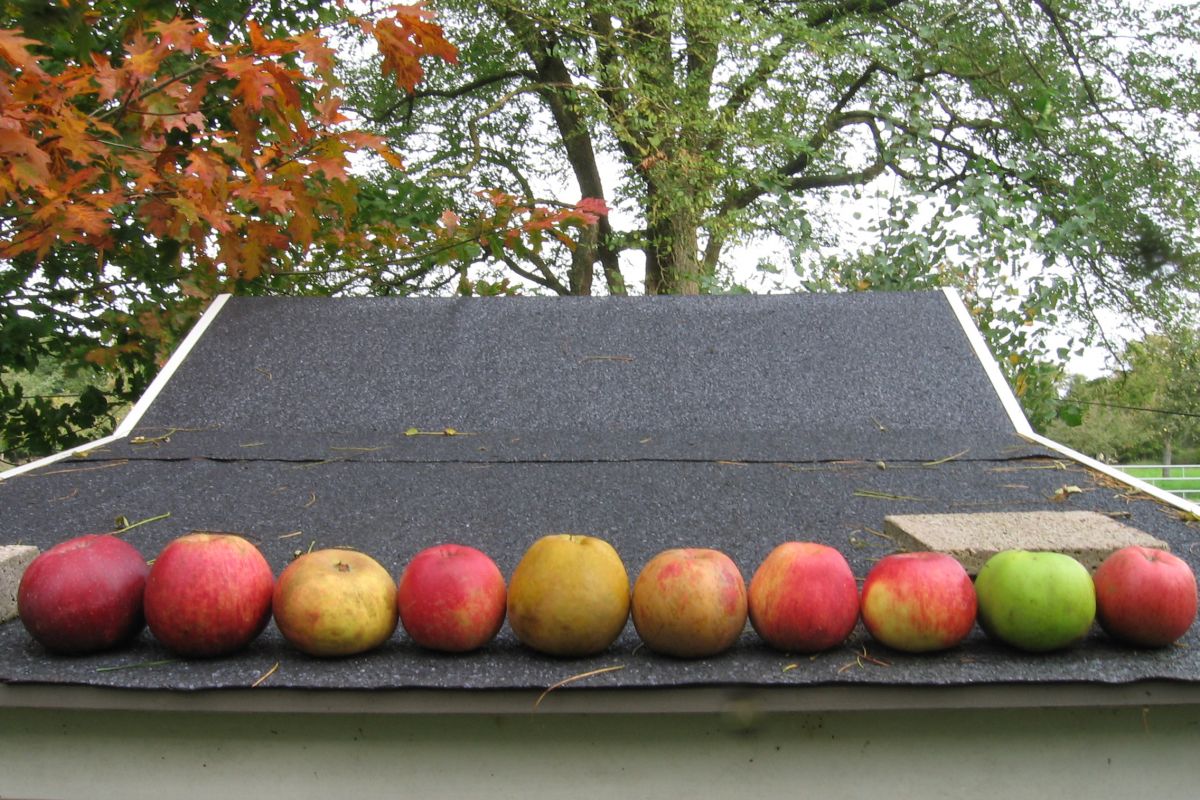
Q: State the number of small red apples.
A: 2